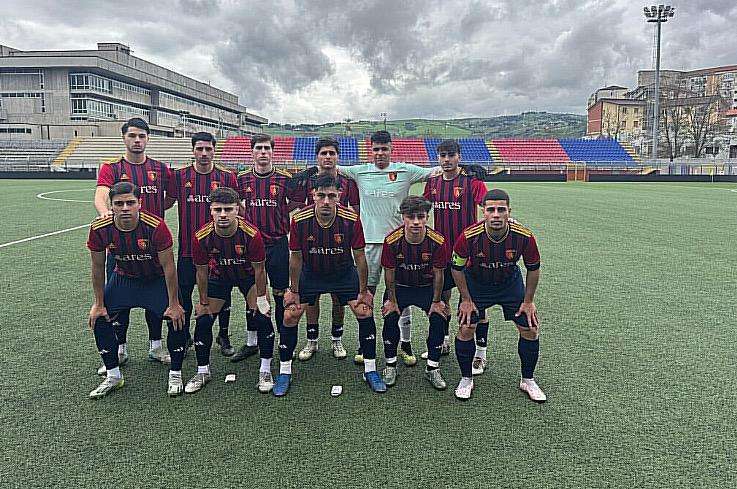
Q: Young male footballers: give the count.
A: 11